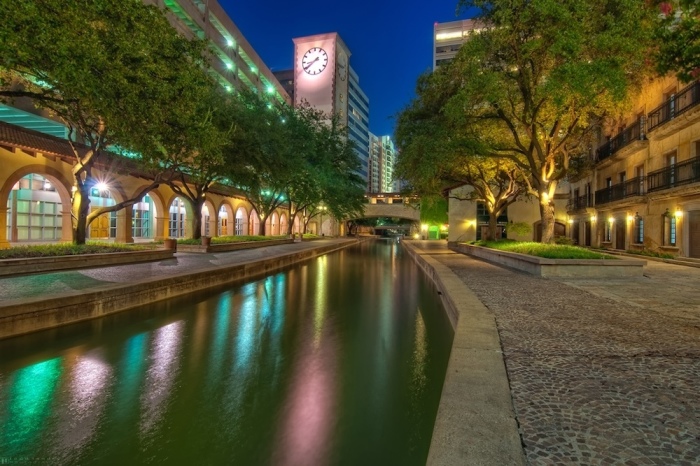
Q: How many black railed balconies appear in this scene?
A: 5